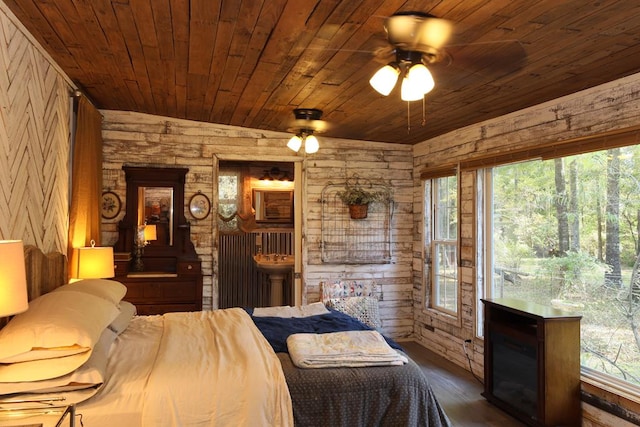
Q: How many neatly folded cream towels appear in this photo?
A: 1